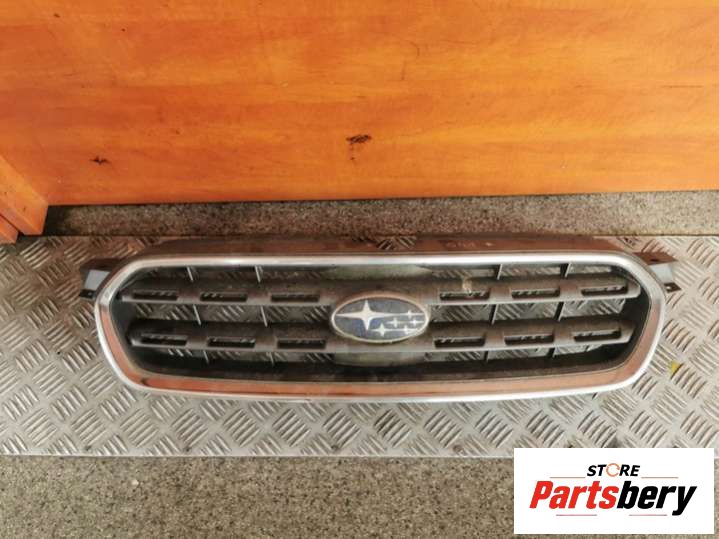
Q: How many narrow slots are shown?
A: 12